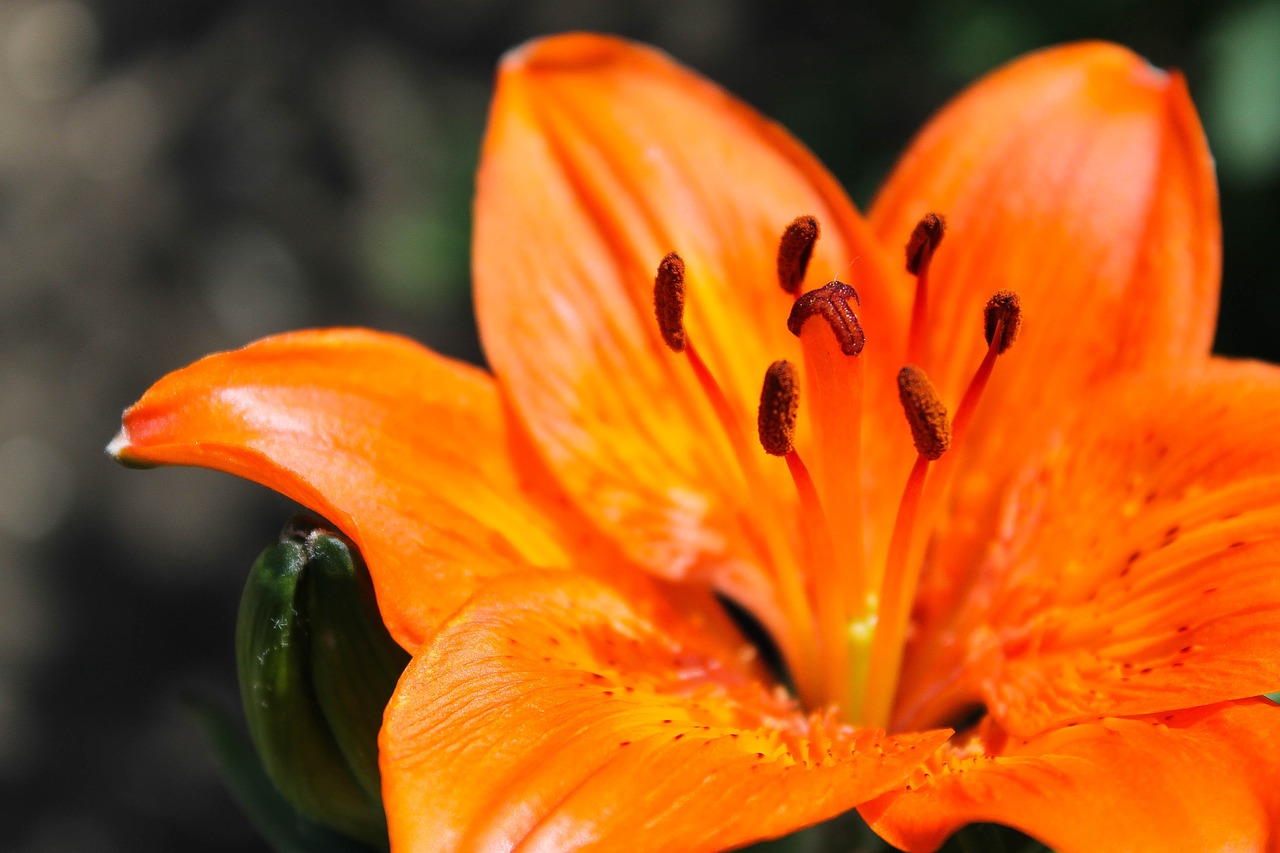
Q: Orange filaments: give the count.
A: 6